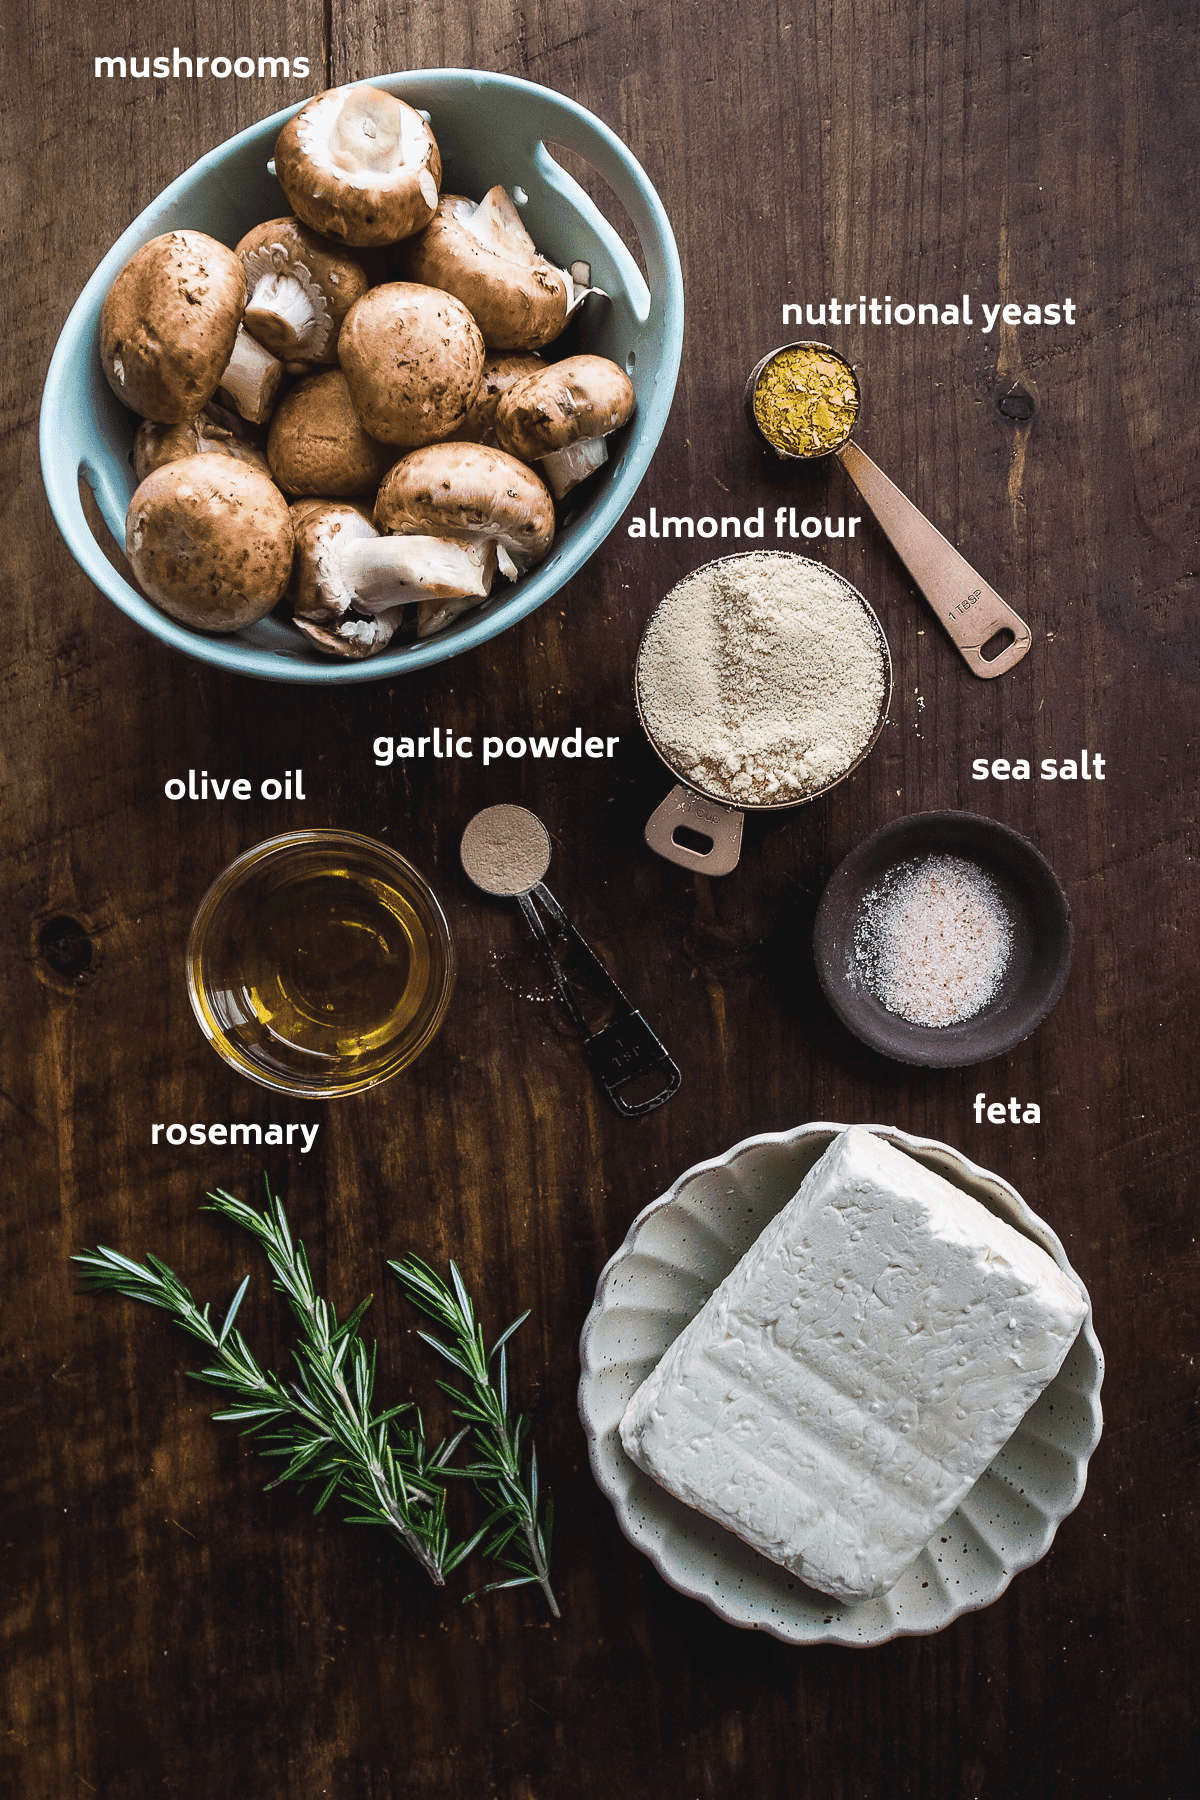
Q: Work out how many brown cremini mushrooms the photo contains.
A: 12